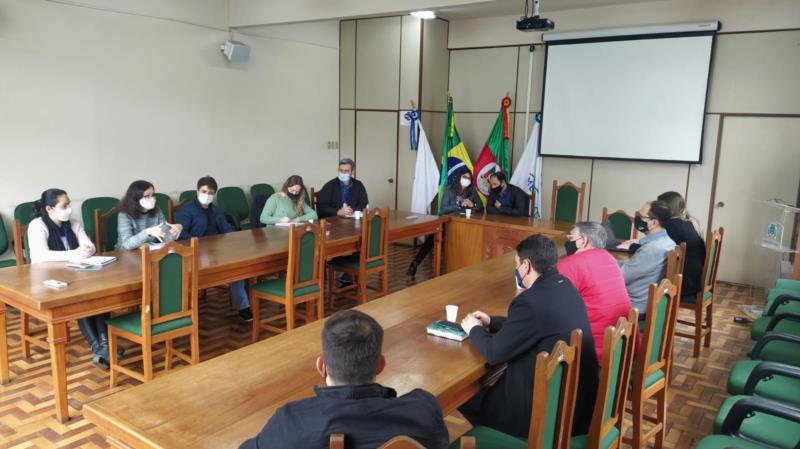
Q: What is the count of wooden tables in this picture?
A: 3